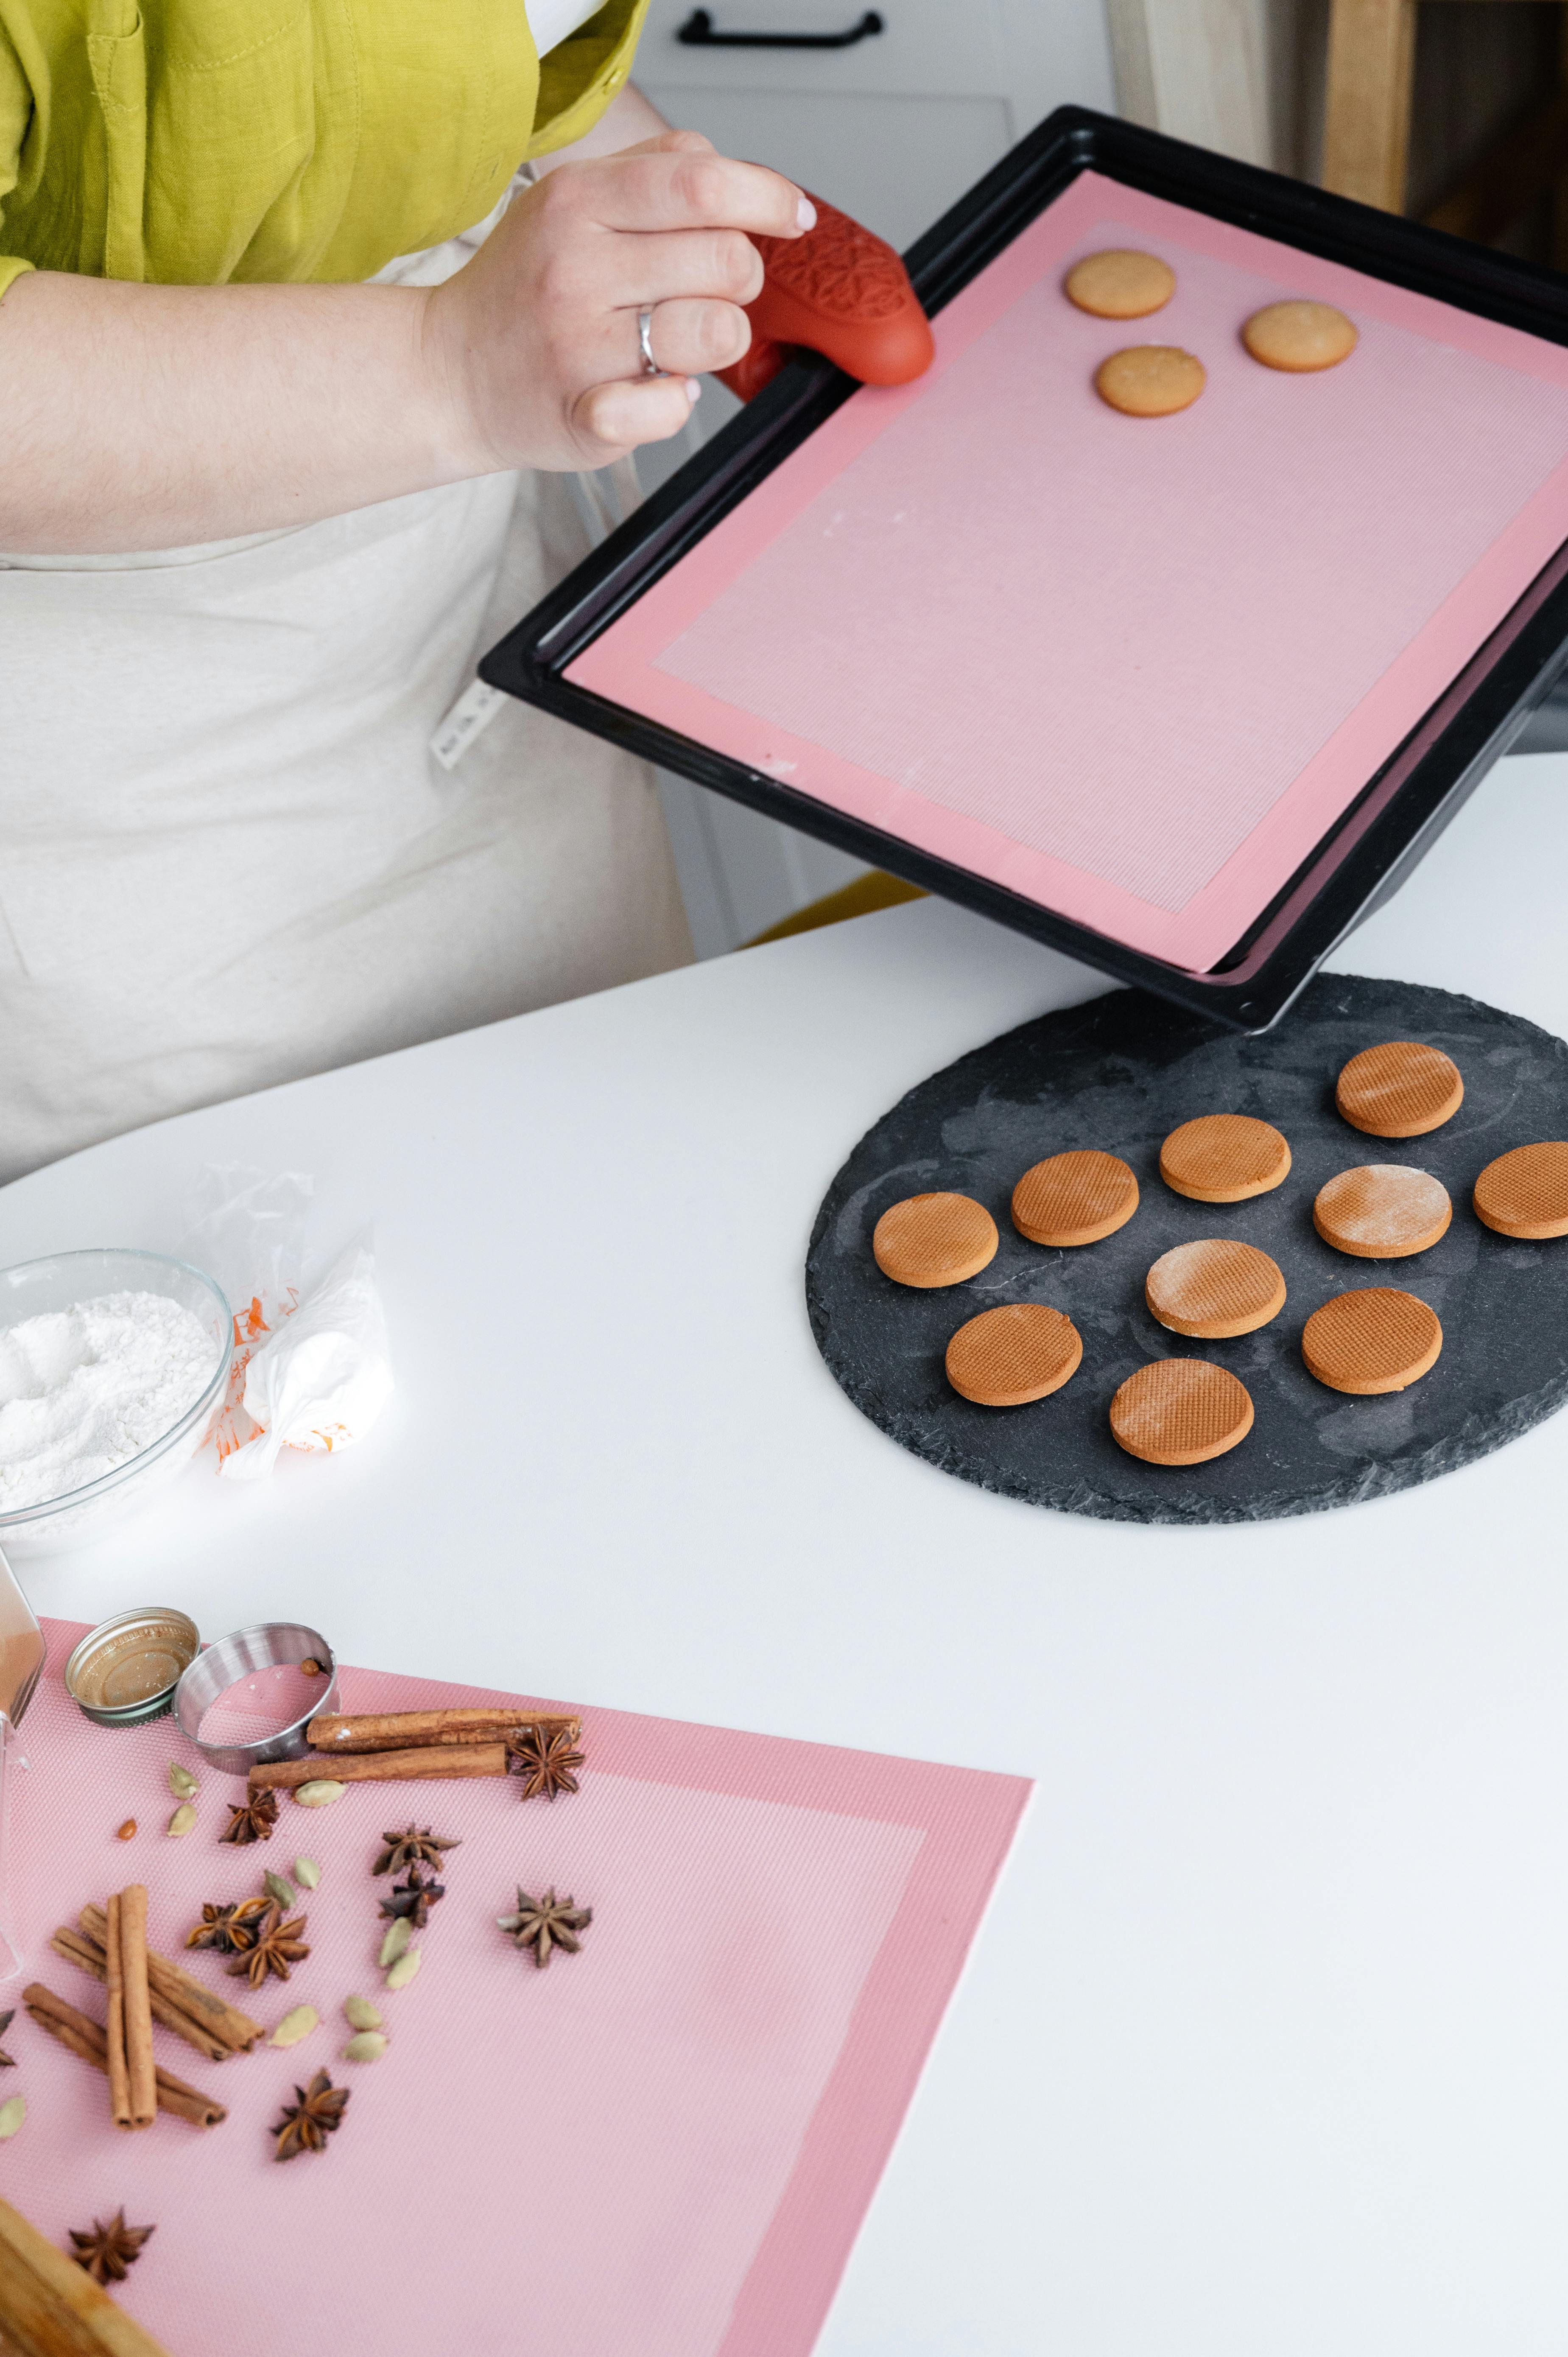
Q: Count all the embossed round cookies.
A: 10